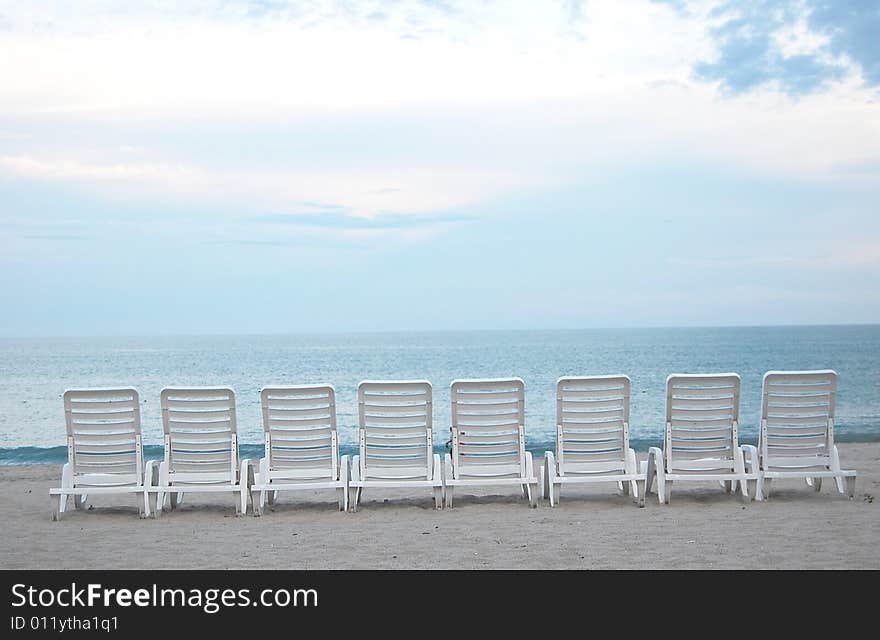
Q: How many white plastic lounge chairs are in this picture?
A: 8